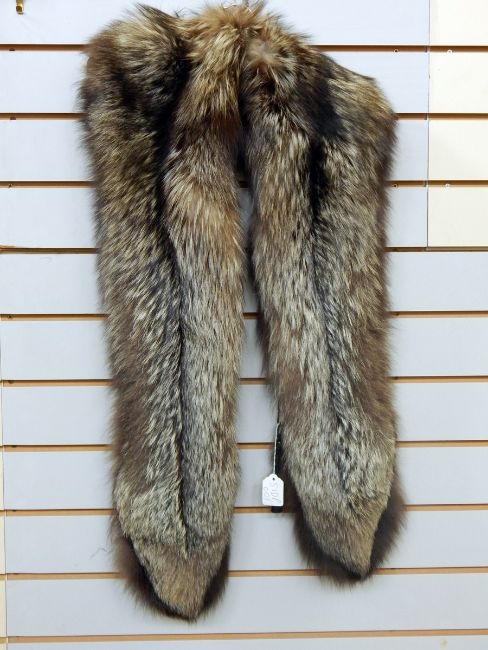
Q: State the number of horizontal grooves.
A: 10